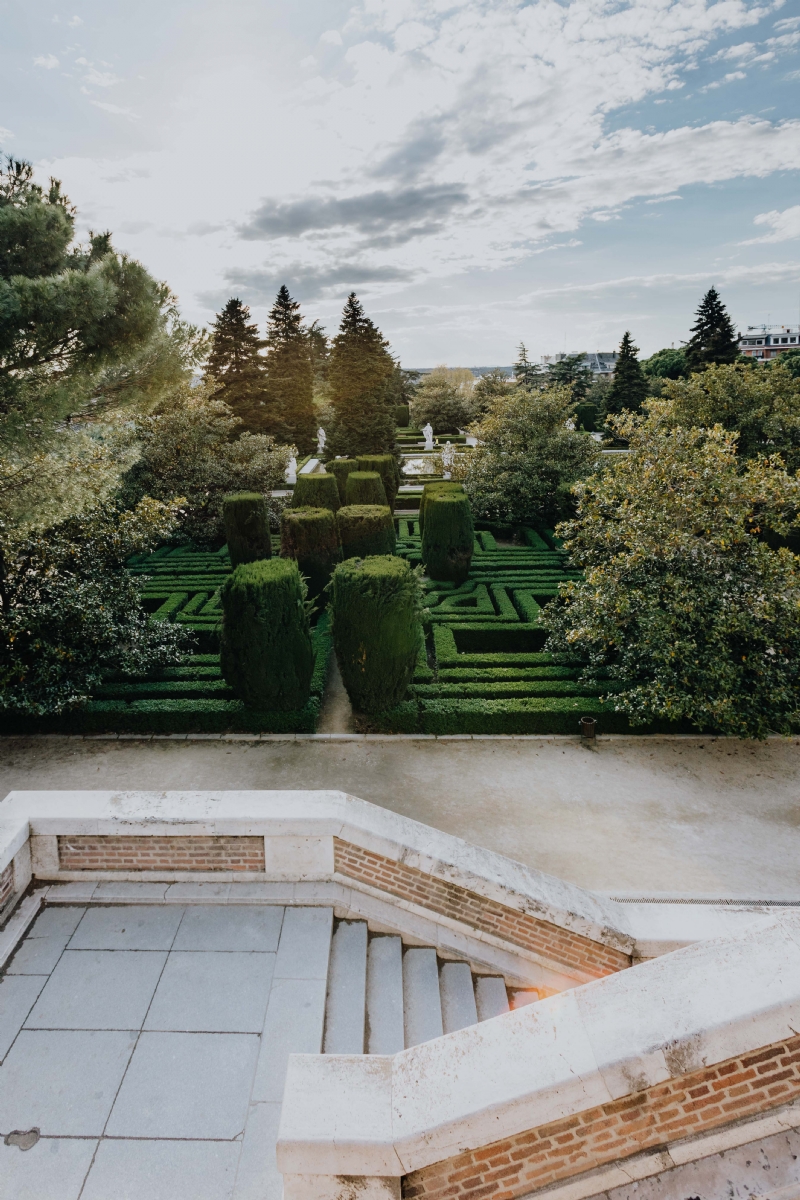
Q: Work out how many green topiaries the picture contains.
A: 11